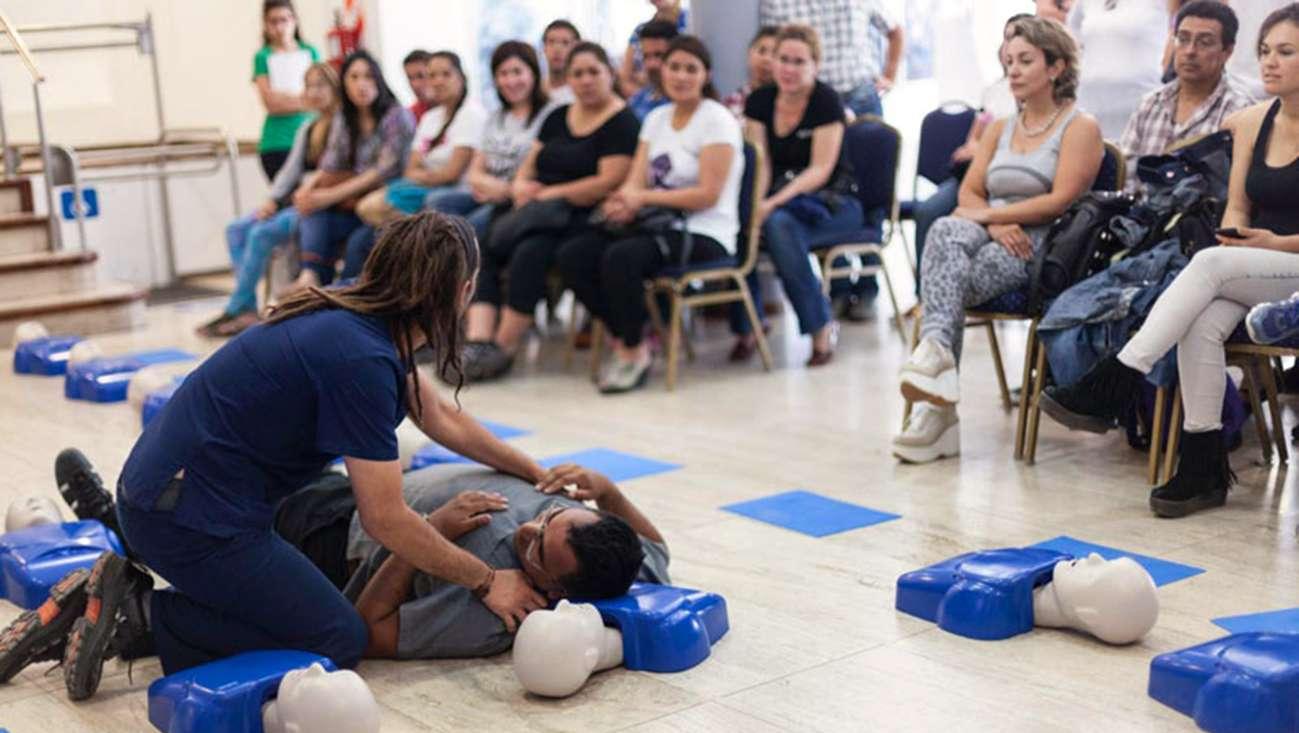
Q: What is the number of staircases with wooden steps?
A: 1